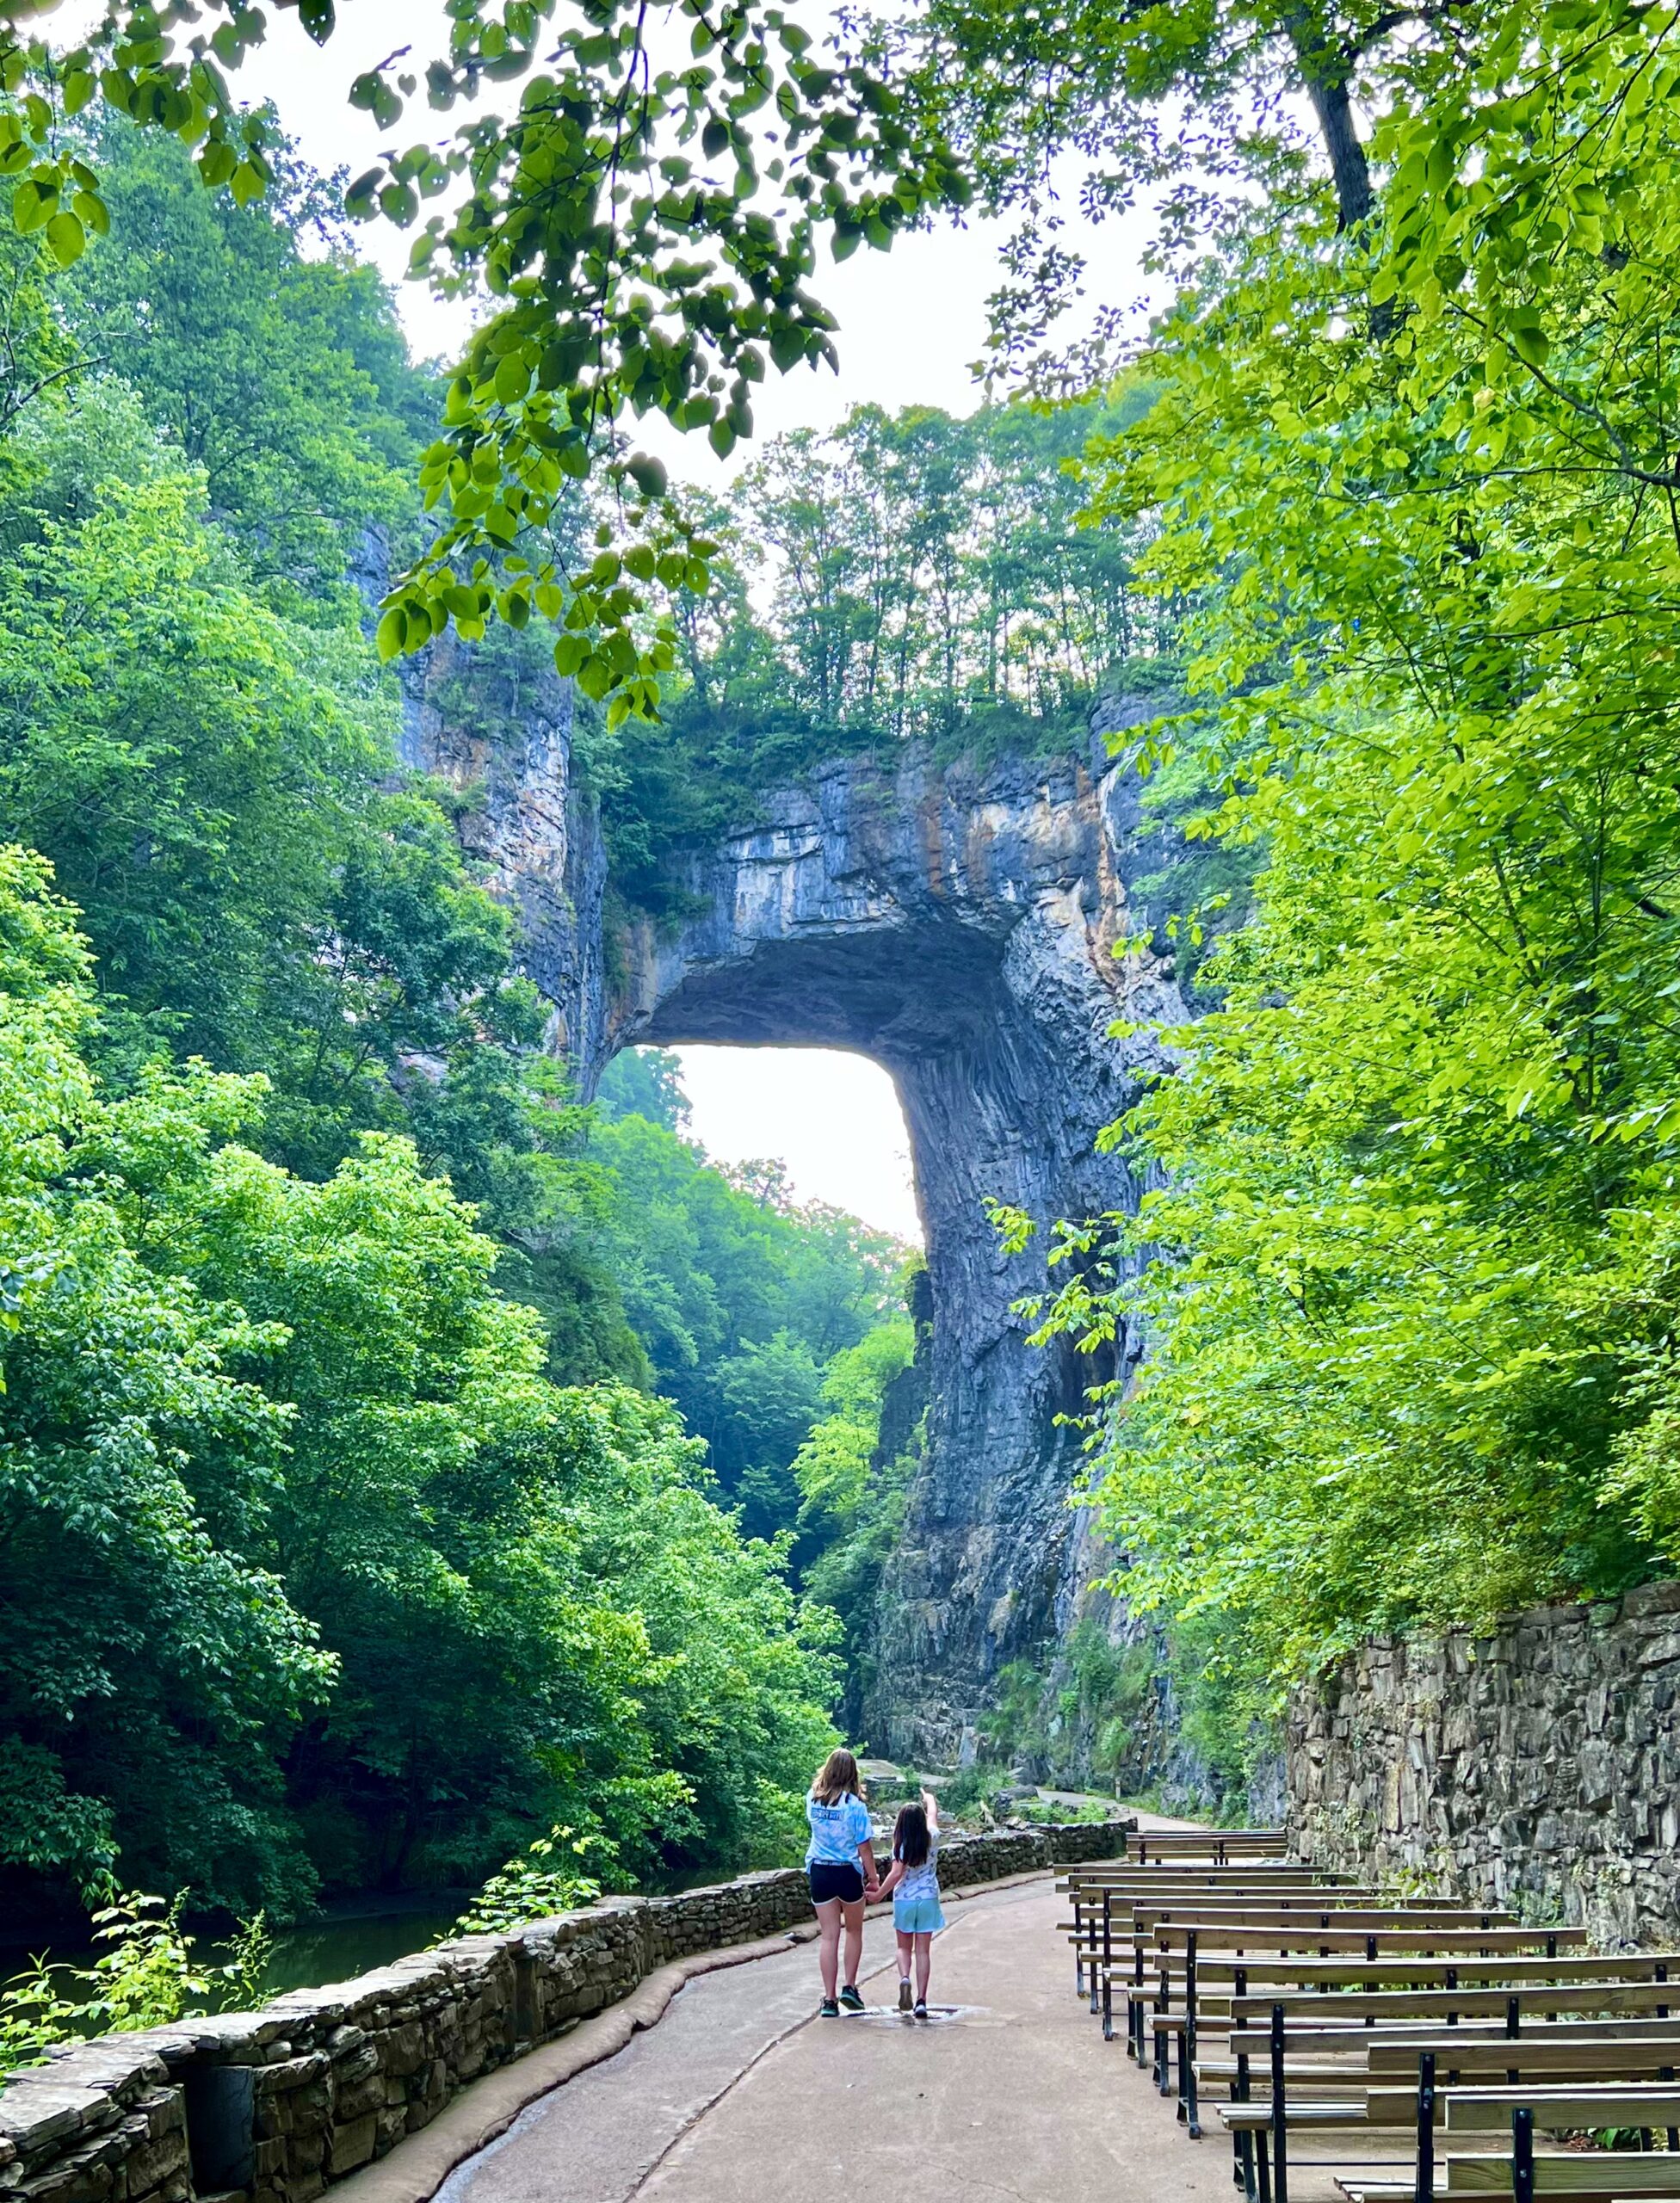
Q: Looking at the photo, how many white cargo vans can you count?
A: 0